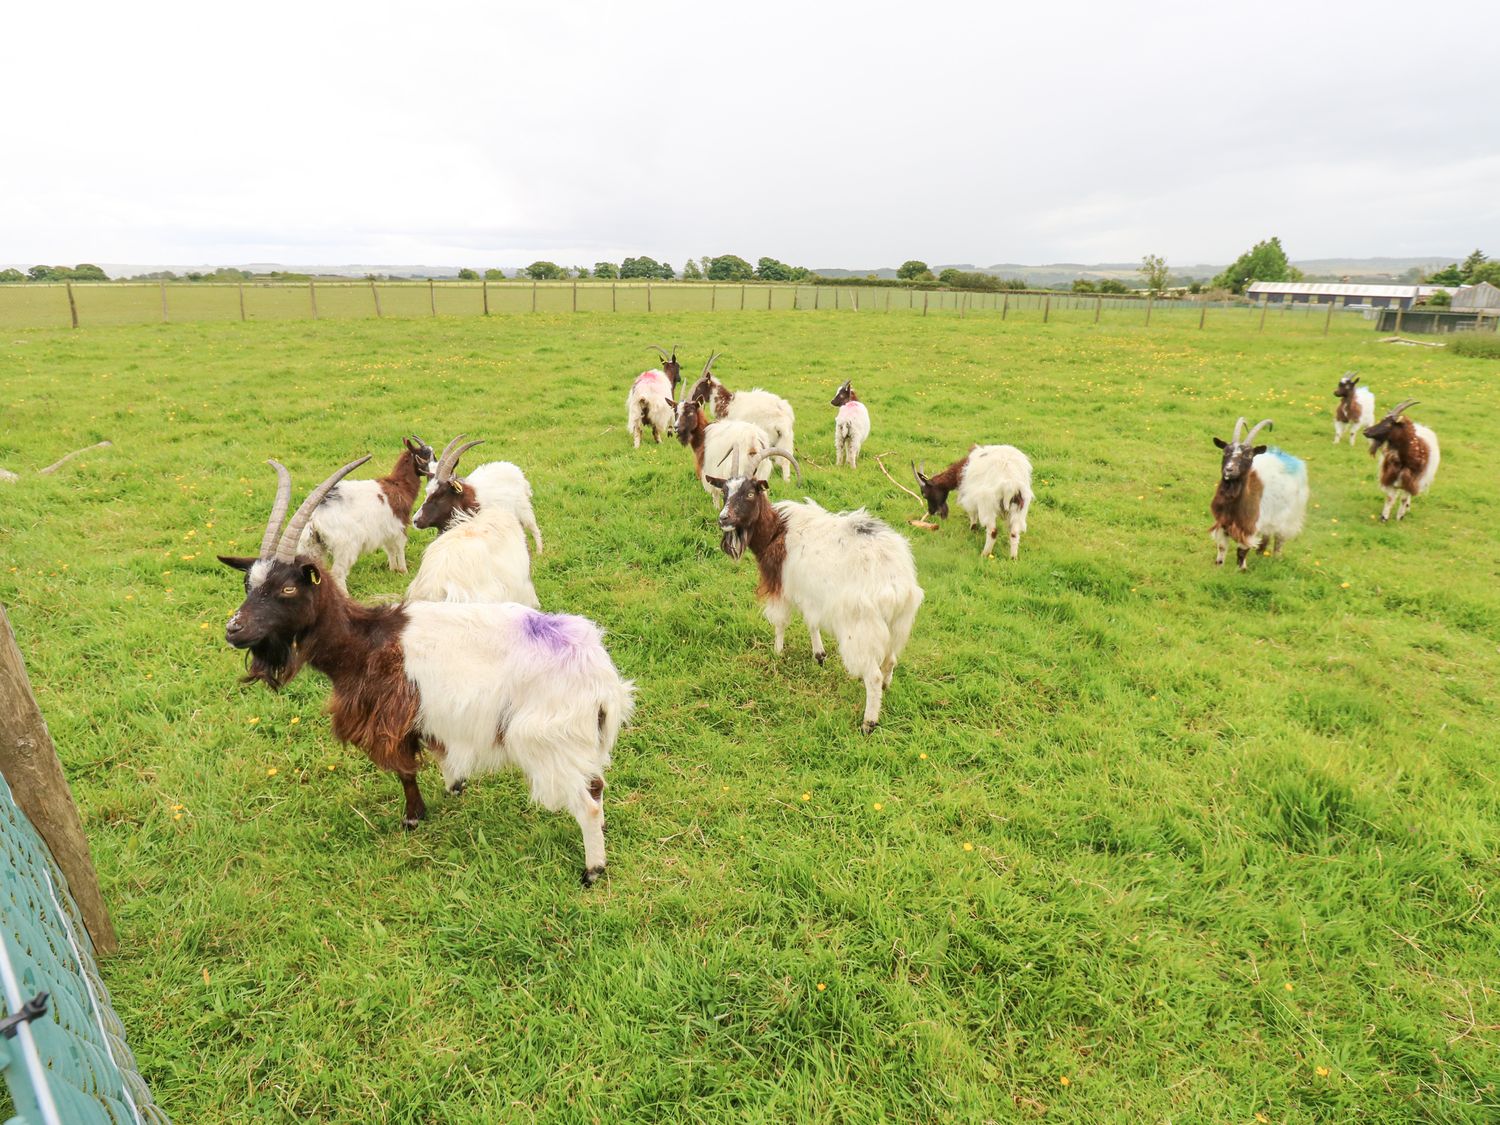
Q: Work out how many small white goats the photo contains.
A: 2